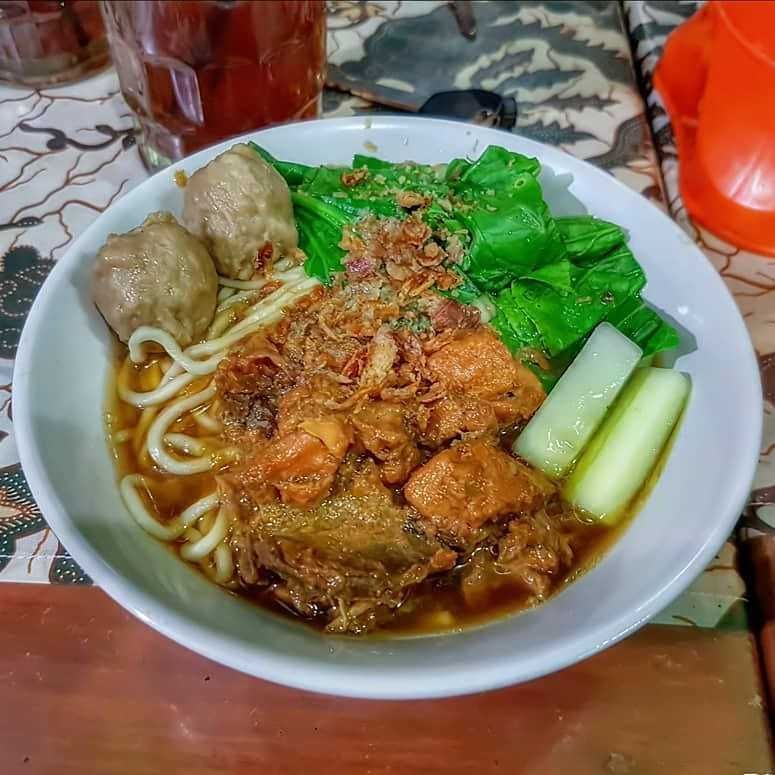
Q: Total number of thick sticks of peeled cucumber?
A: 2